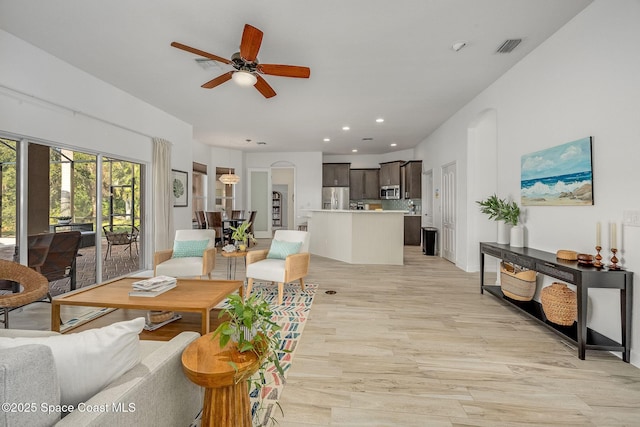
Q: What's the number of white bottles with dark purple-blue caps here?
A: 0